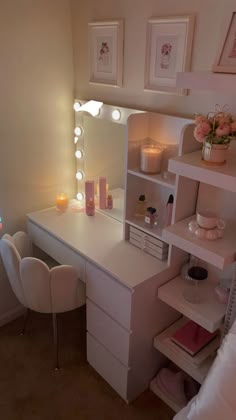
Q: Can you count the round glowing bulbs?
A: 7